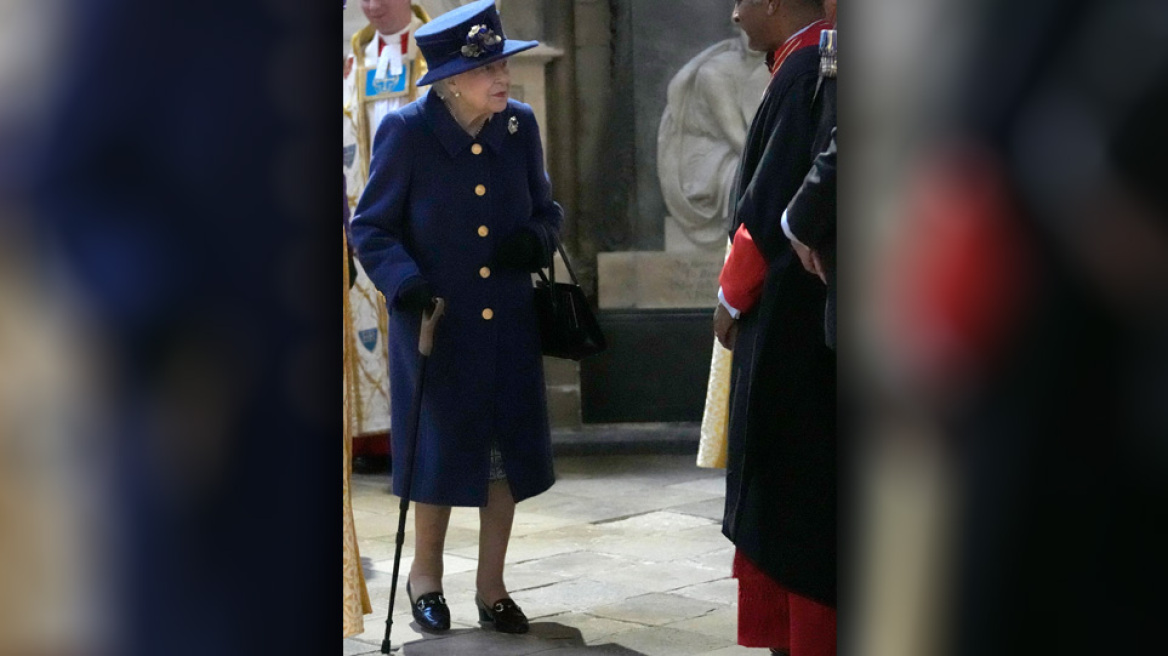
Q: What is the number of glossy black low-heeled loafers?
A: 2